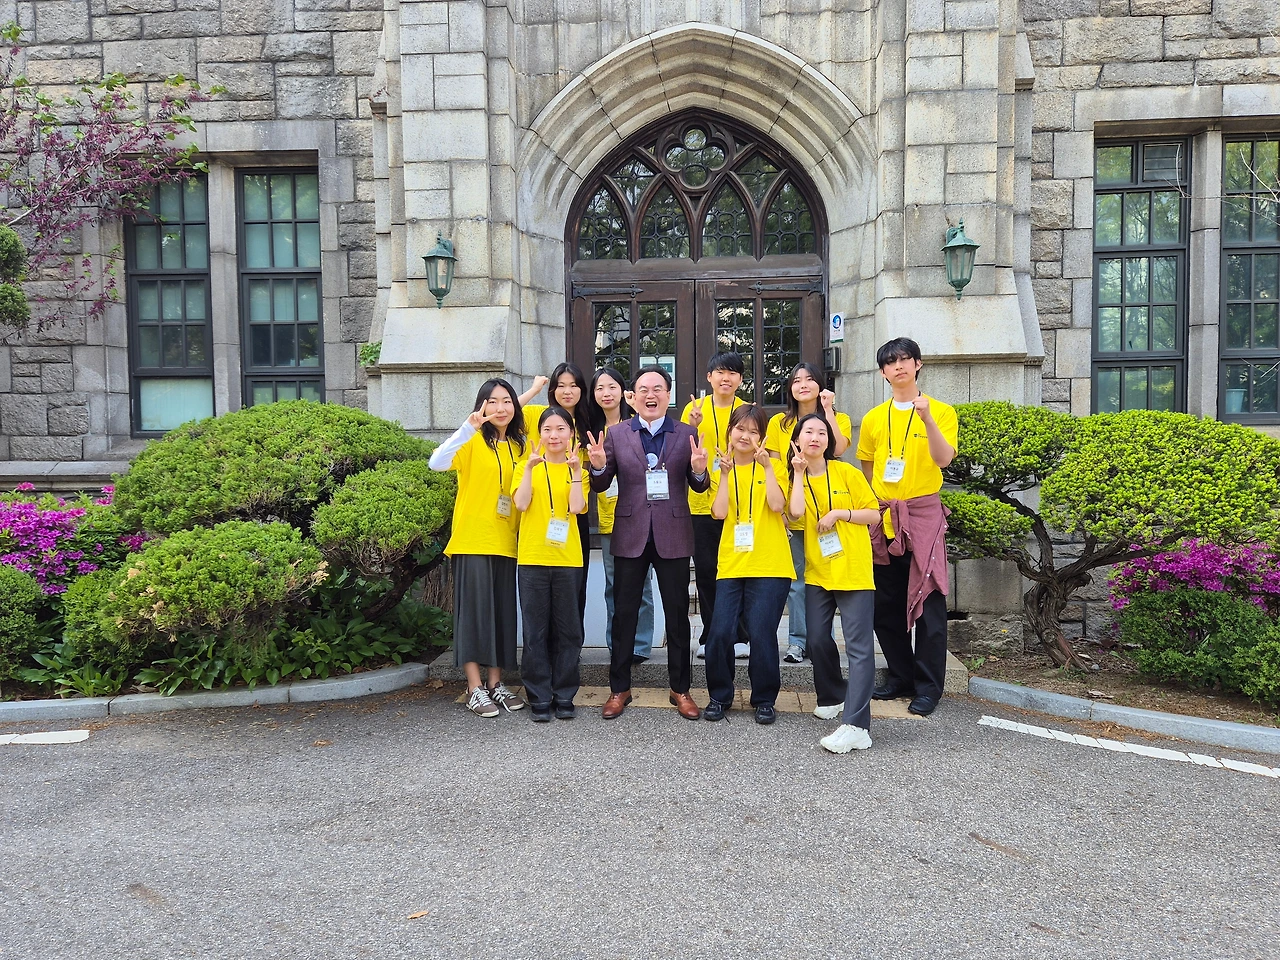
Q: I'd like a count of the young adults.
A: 9